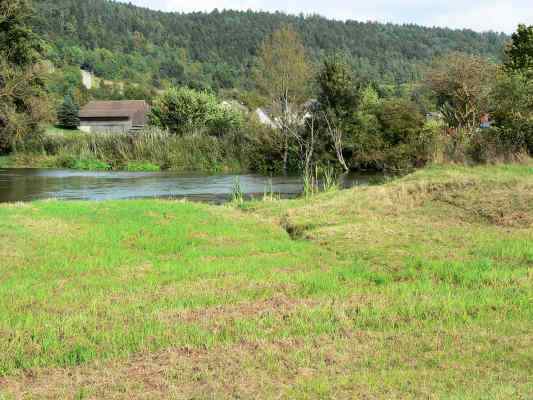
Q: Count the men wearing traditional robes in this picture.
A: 0